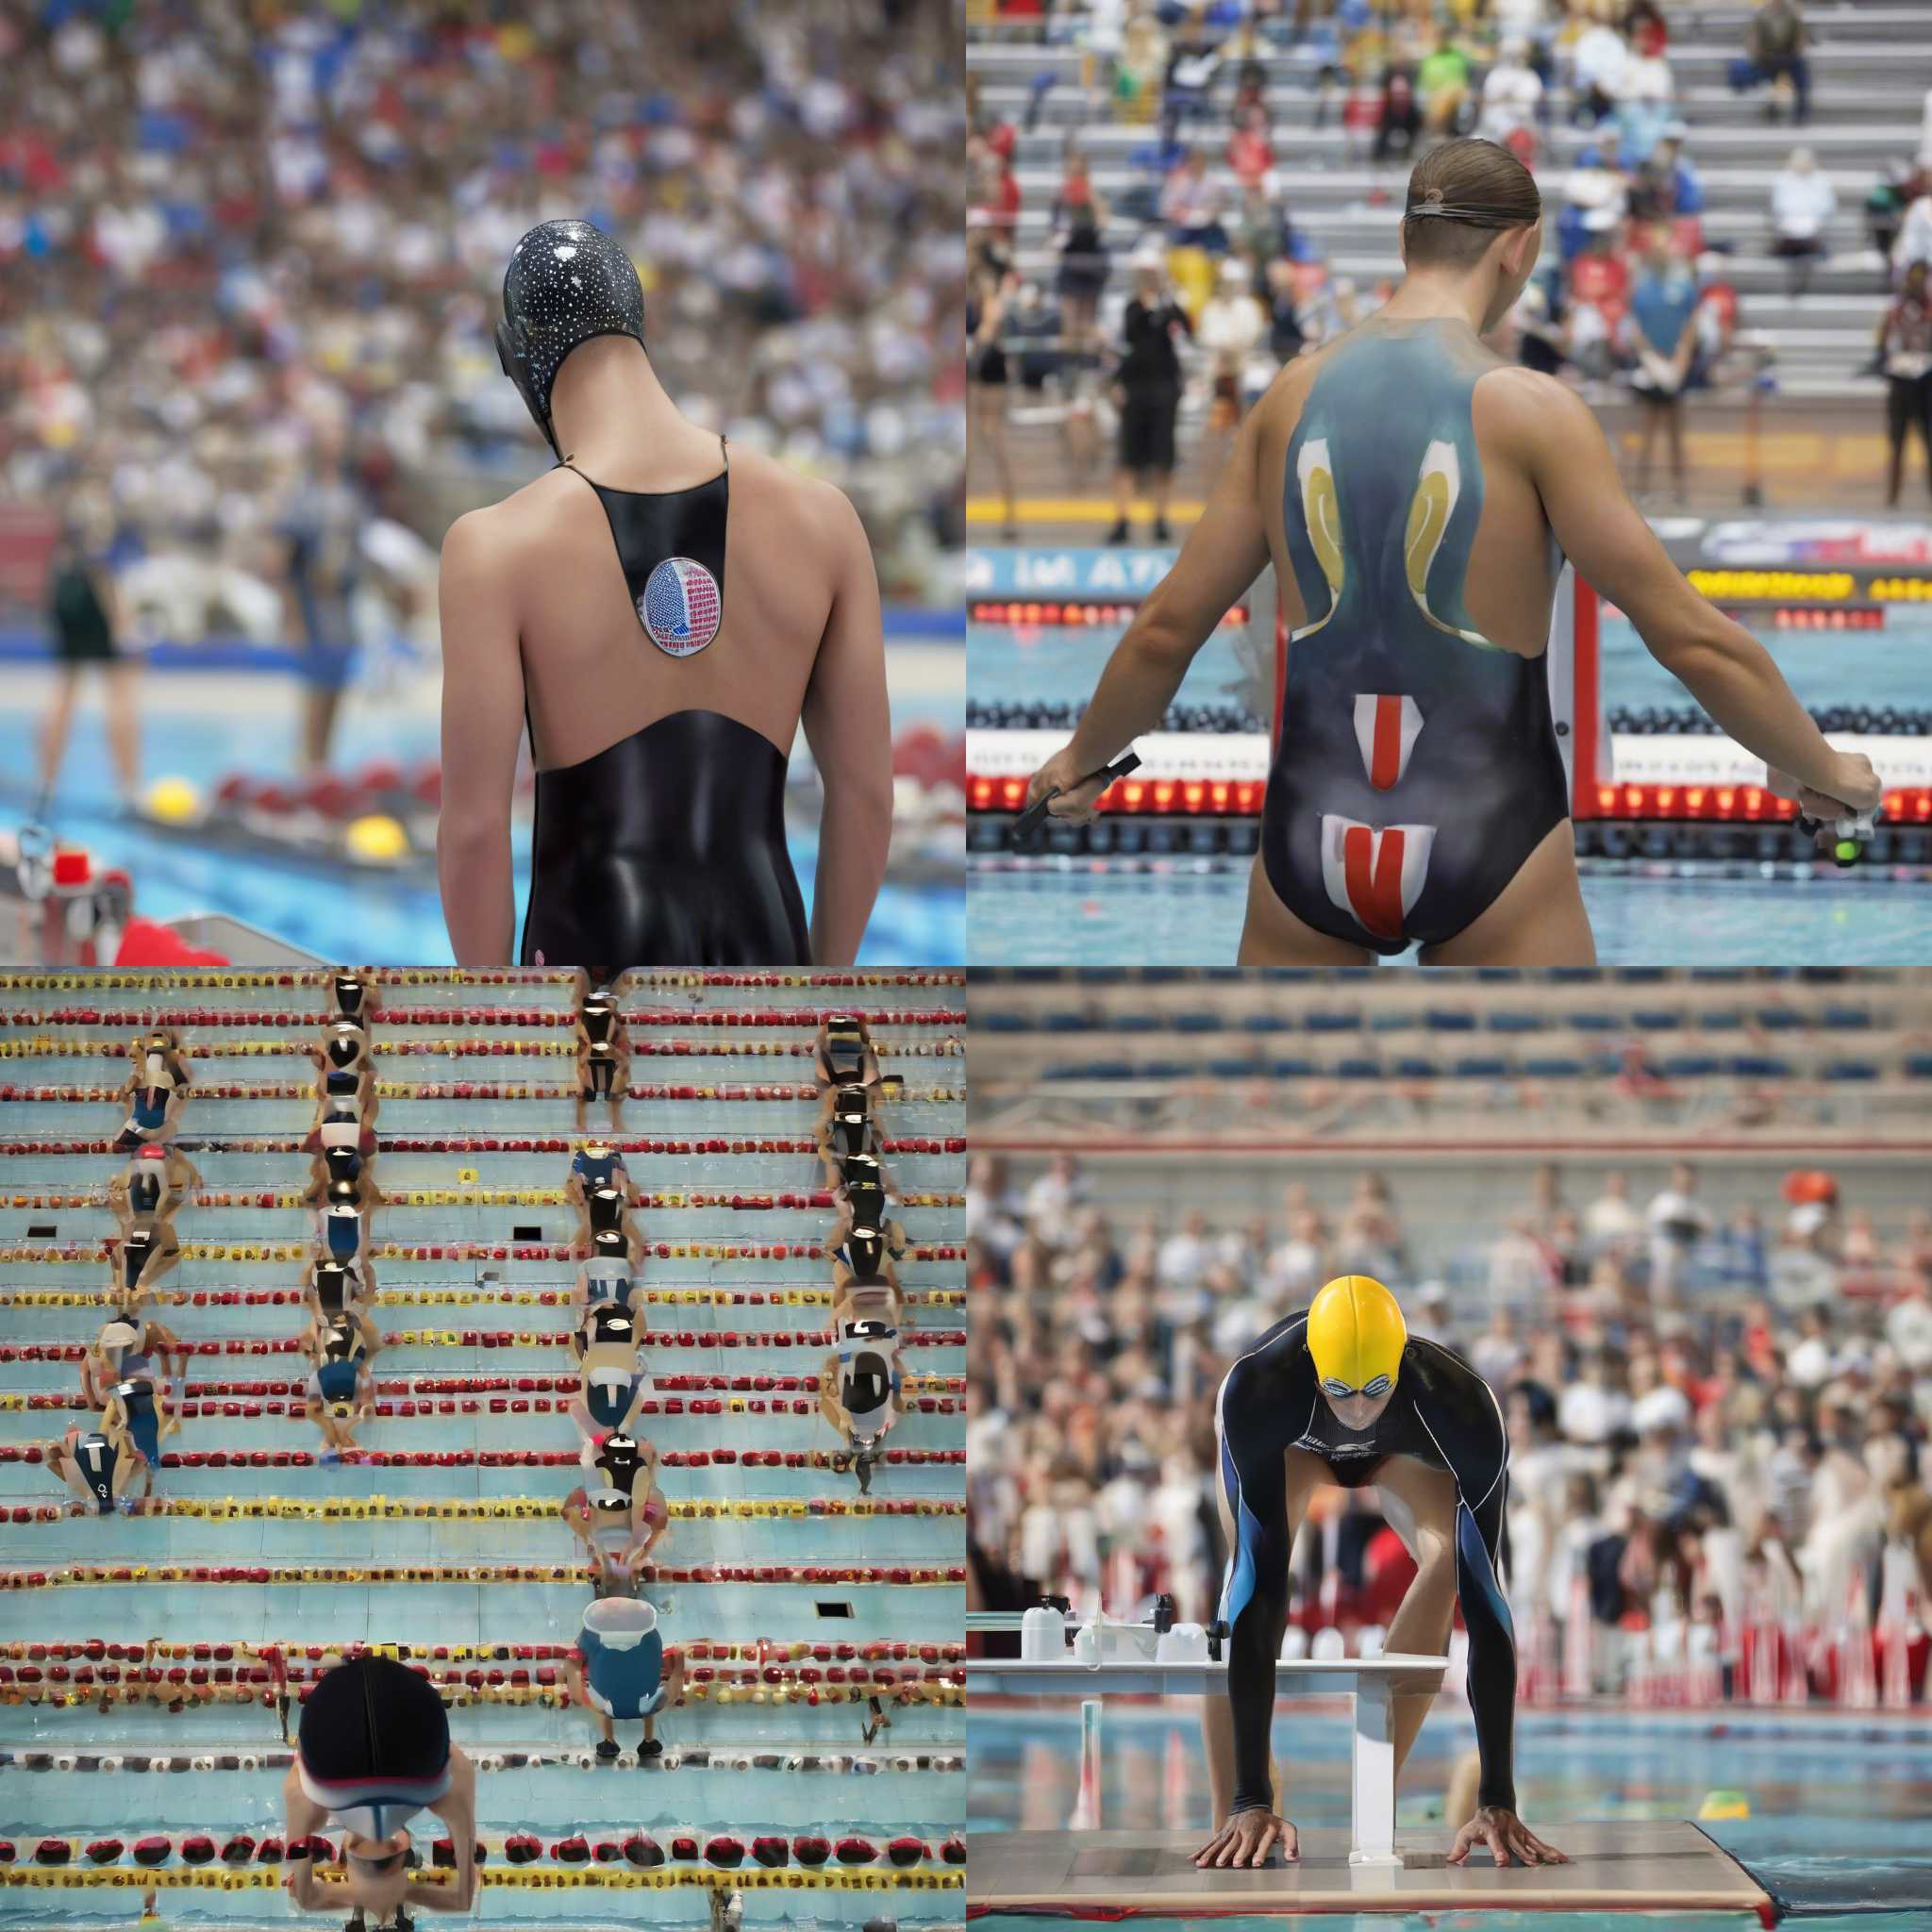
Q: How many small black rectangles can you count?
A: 3